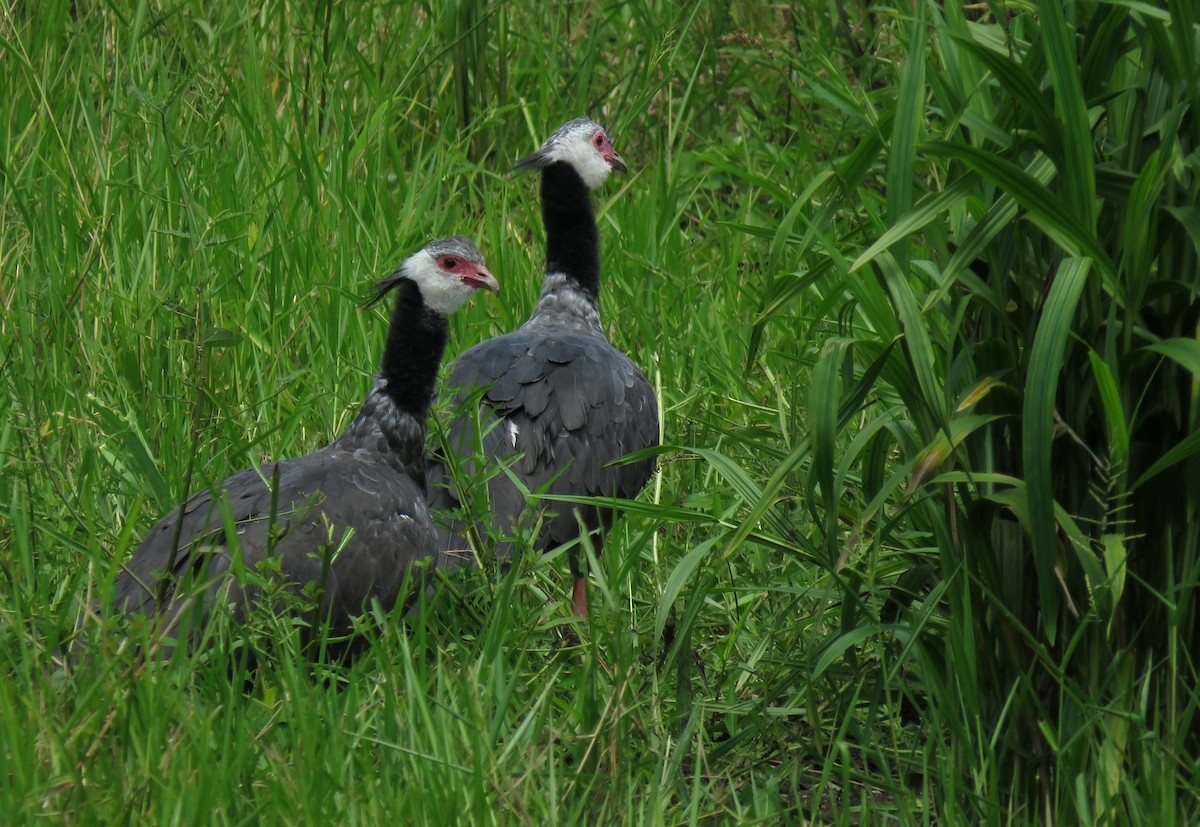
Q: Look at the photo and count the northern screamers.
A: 2